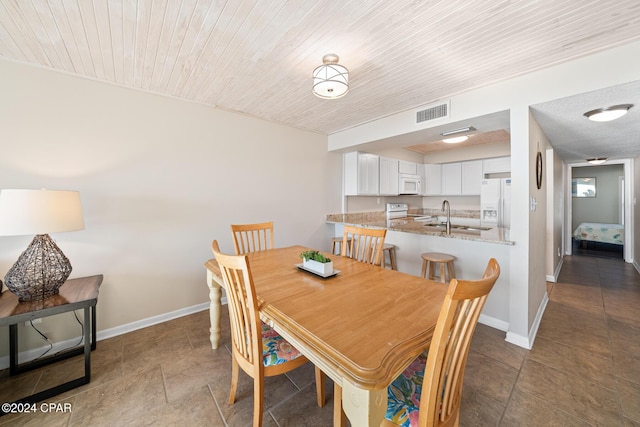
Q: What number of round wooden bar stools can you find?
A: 3